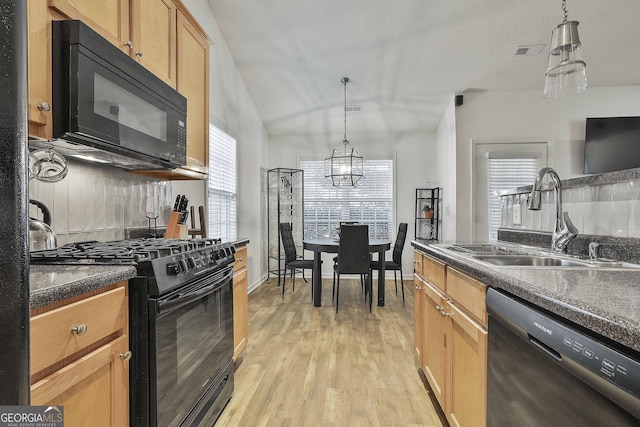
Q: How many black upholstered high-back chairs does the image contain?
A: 4